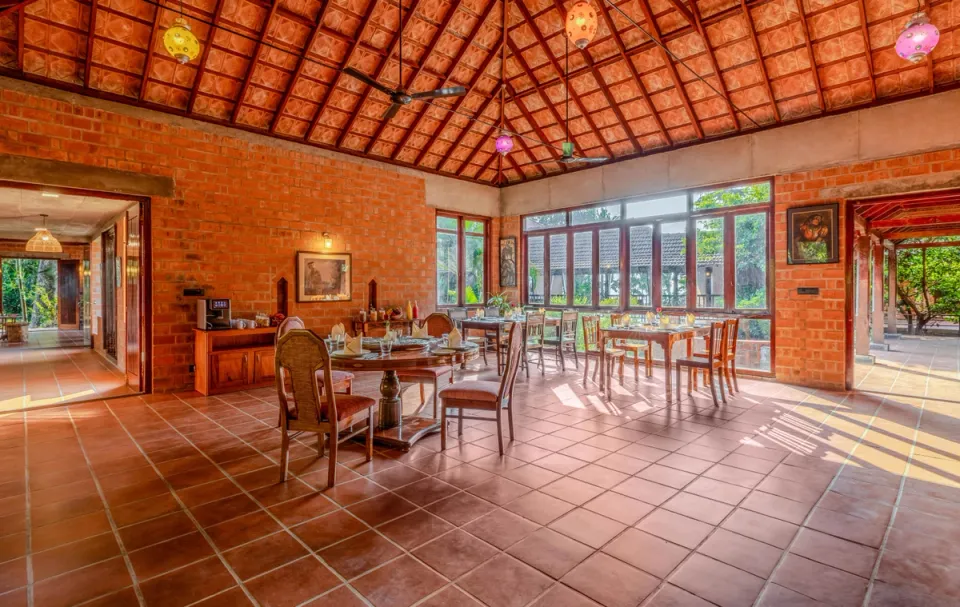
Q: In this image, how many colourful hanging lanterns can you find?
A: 4